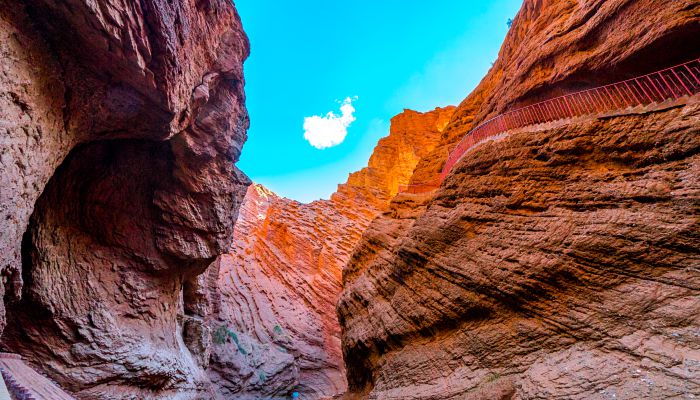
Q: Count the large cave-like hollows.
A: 1